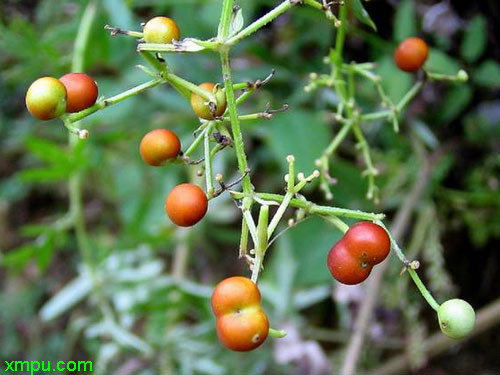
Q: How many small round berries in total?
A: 12